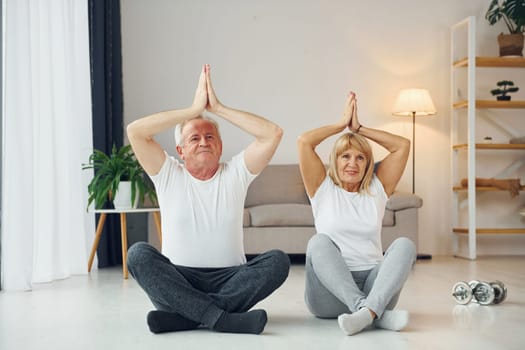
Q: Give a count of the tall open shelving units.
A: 1